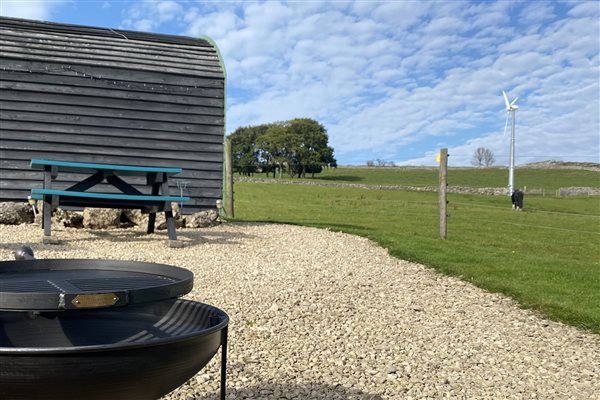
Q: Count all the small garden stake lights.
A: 2